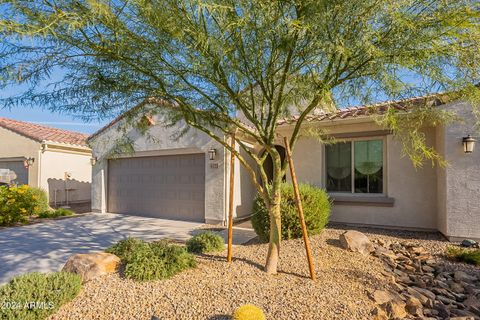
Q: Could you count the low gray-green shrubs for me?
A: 3